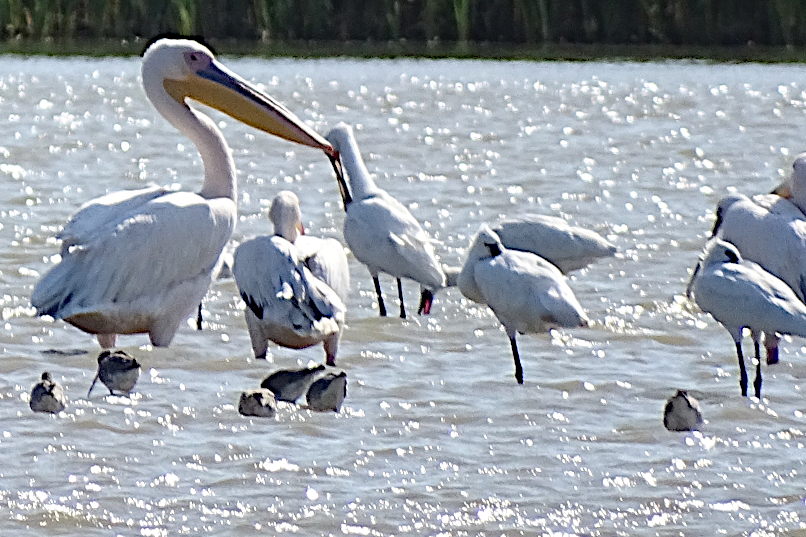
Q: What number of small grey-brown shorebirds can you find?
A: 6